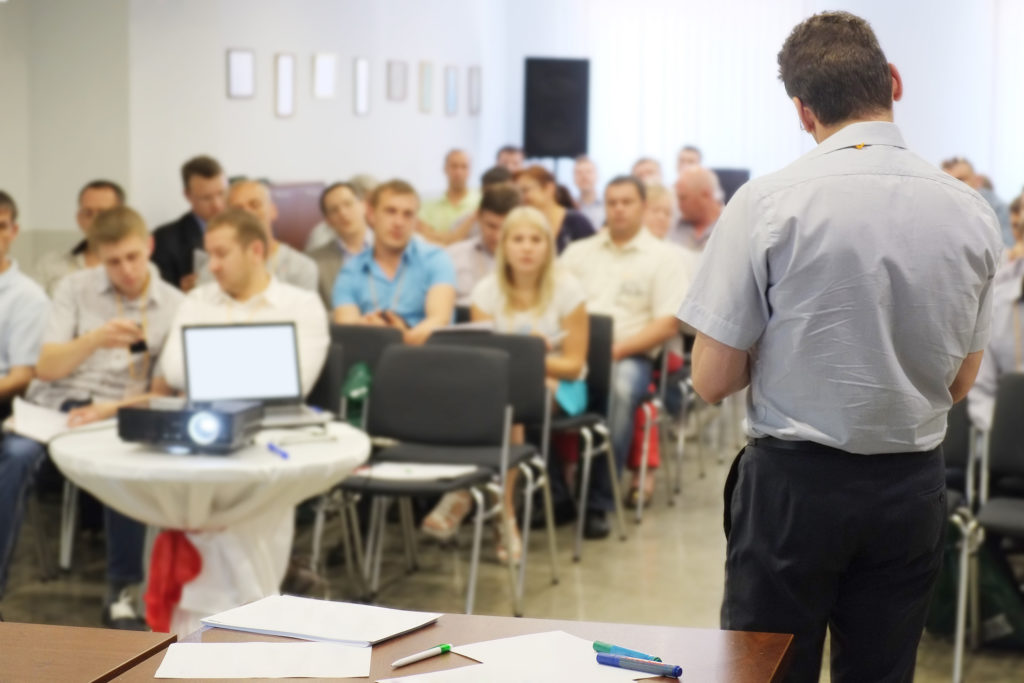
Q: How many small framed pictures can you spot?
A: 8